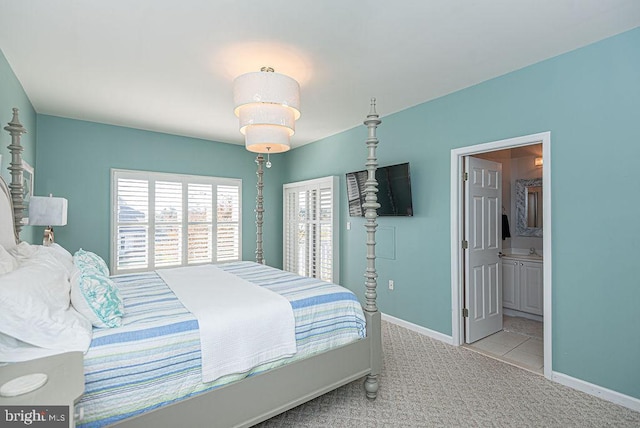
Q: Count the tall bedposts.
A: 3